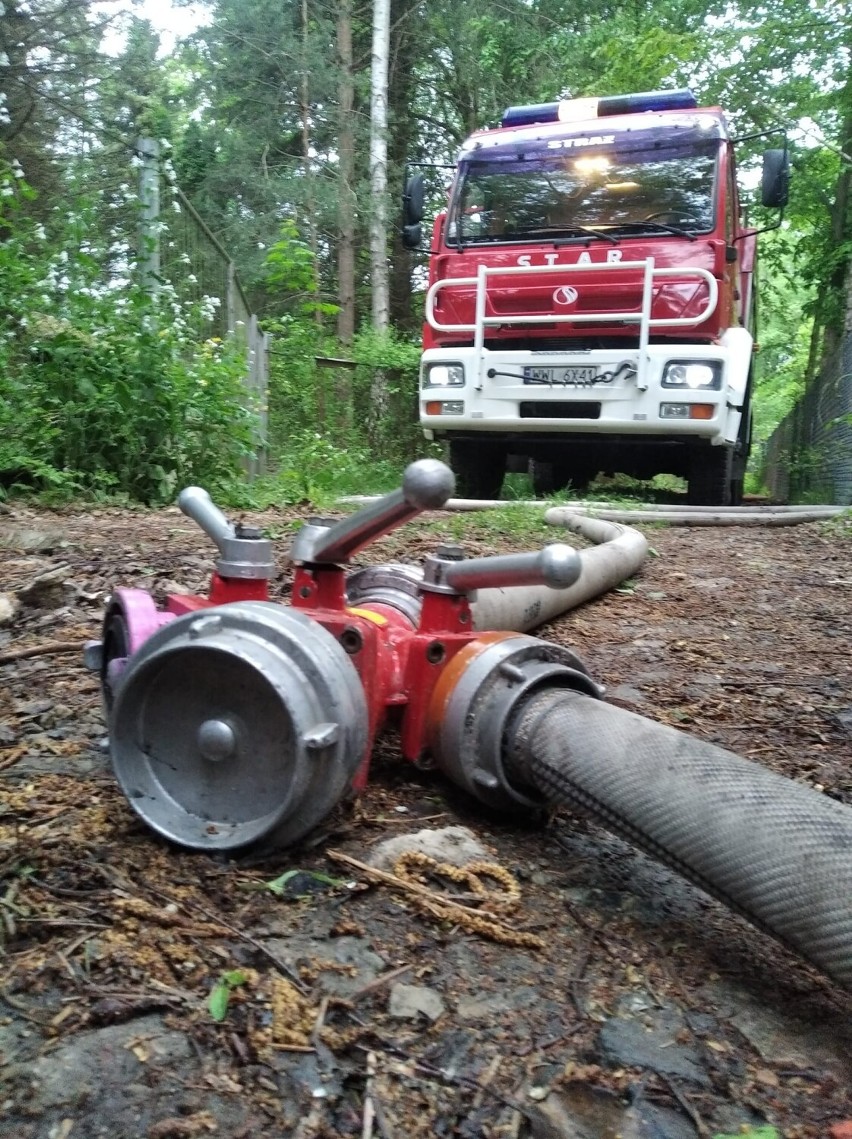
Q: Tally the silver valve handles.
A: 3